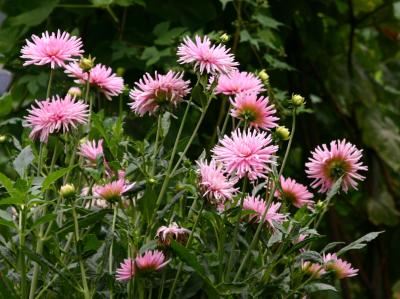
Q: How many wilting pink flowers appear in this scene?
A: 1